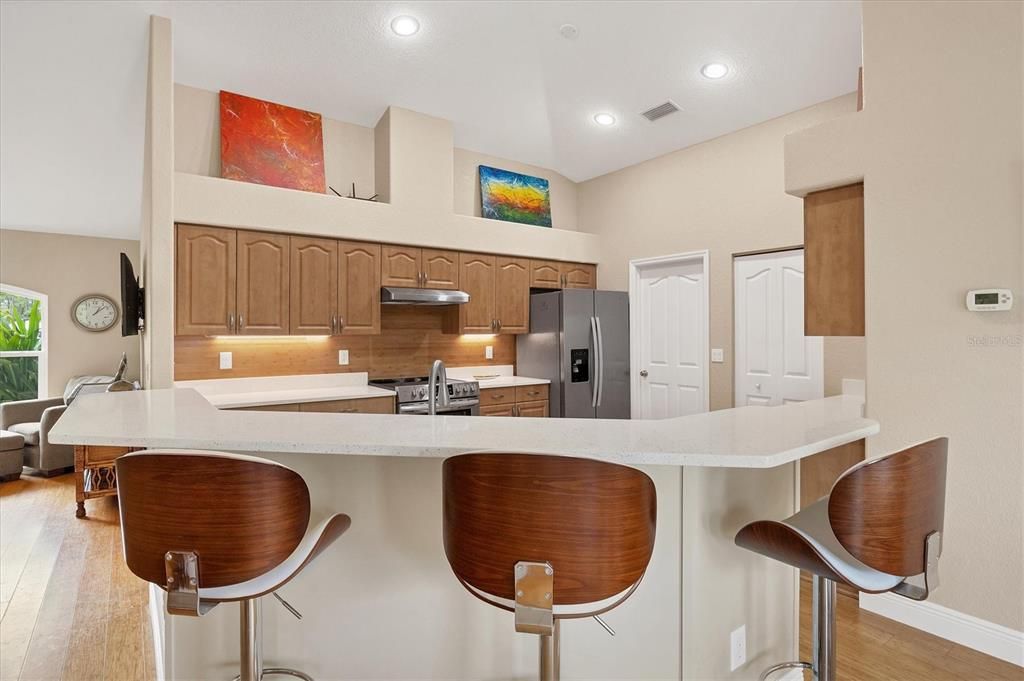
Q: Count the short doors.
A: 4